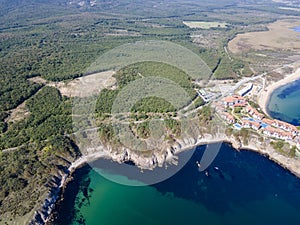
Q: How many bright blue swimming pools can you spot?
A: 3